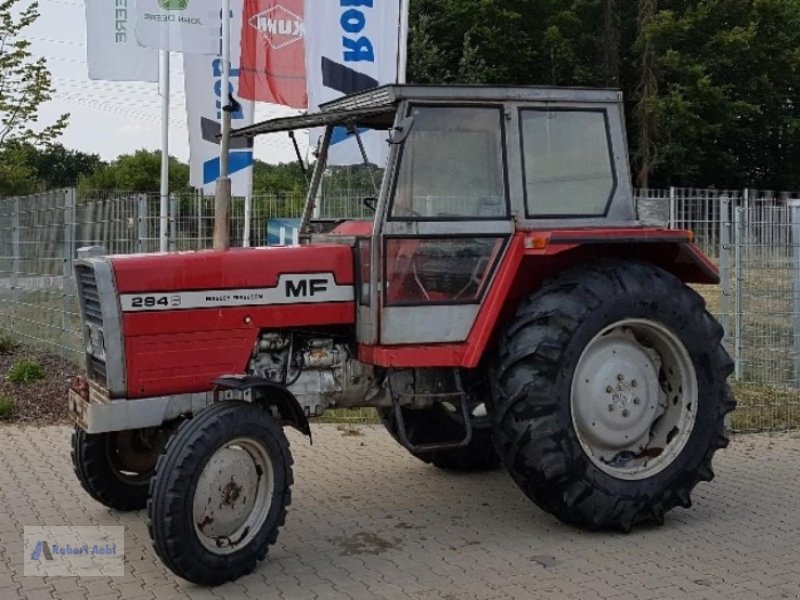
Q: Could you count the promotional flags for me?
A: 5